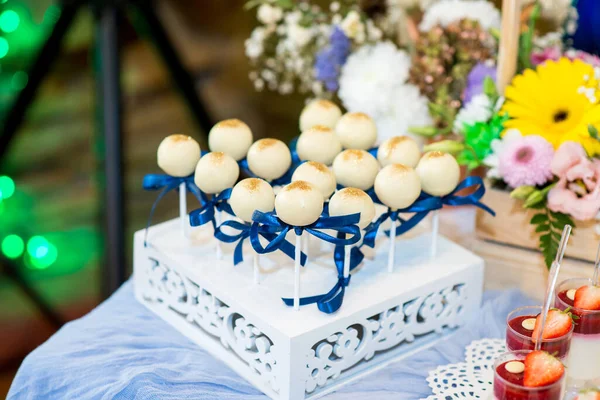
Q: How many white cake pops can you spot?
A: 15